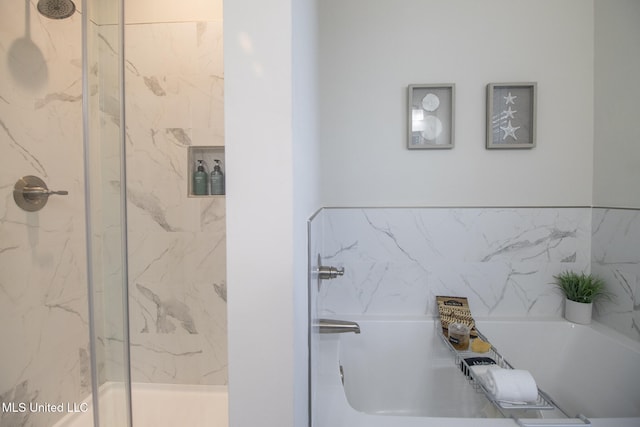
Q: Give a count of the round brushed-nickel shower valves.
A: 1